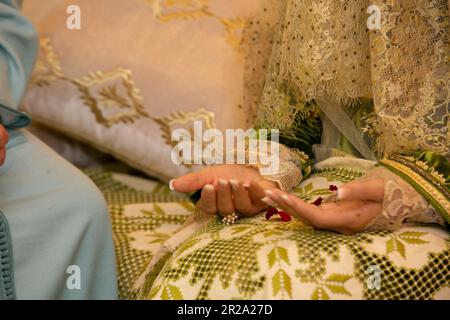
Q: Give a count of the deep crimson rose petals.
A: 4